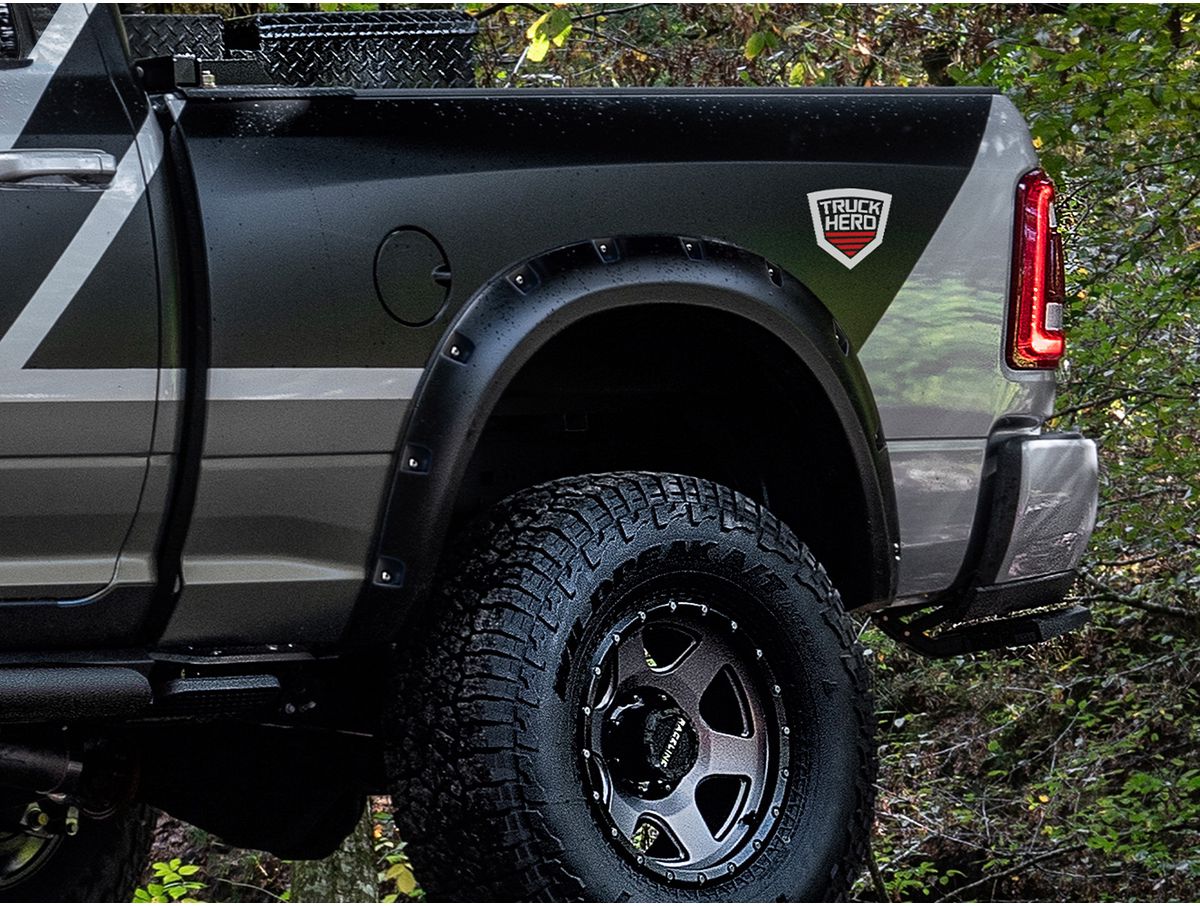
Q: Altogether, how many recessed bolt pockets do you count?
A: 10